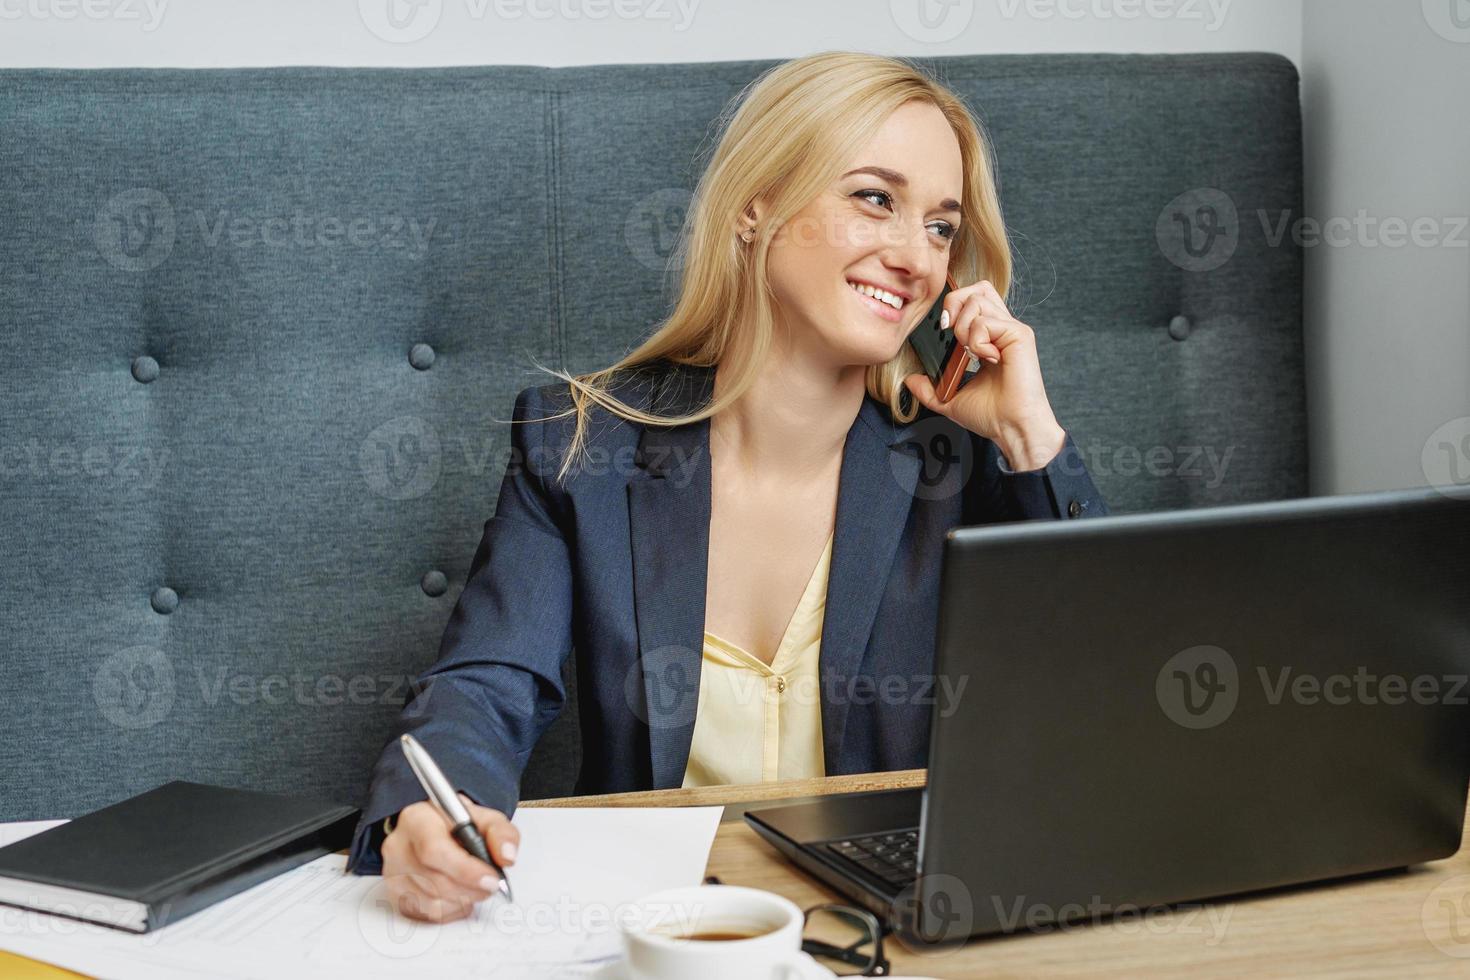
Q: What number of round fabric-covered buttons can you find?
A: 5